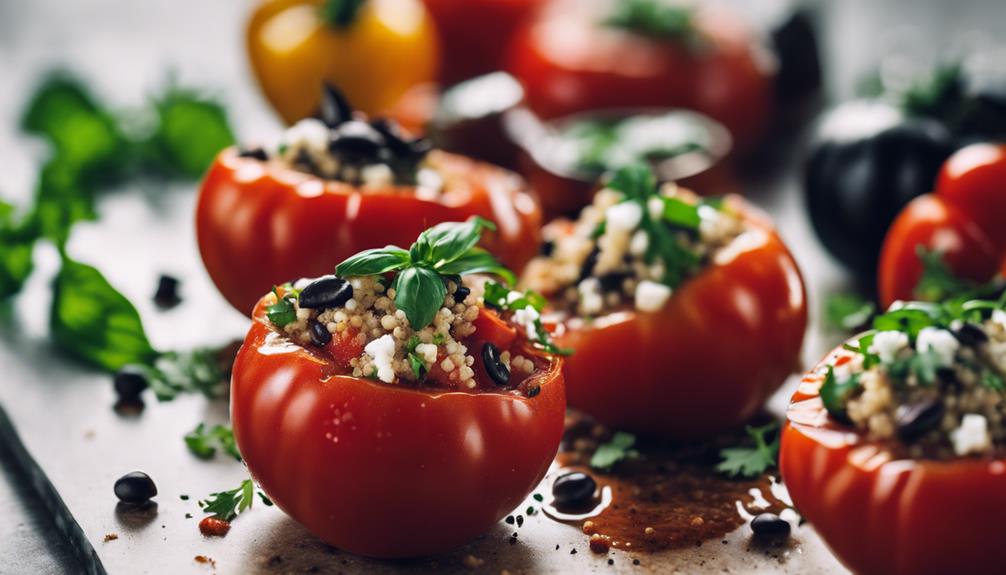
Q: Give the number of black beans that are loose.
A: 5